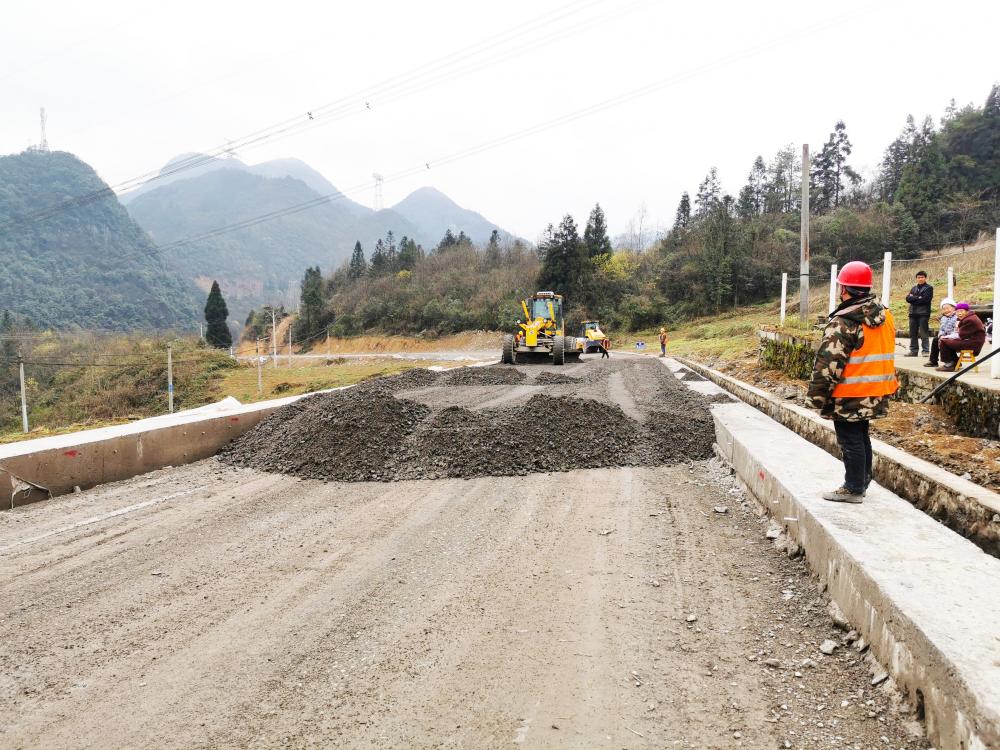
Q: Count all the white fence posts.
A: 5